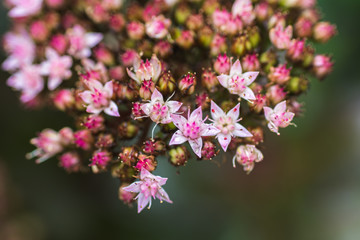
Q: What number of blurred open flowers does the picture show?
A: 5